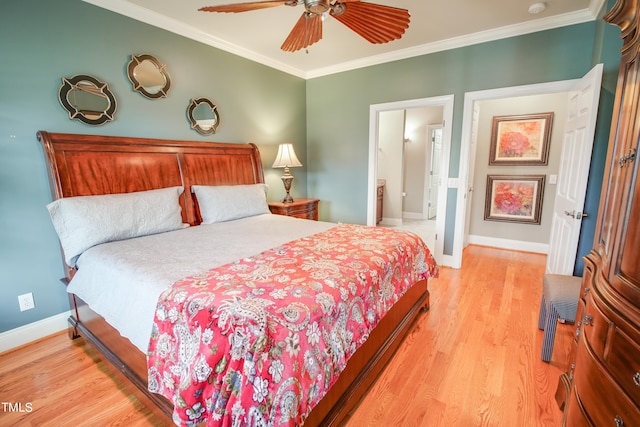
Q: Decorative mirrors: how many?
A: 3